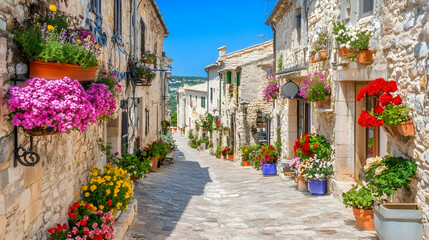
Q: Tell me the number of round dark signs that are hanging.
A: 1